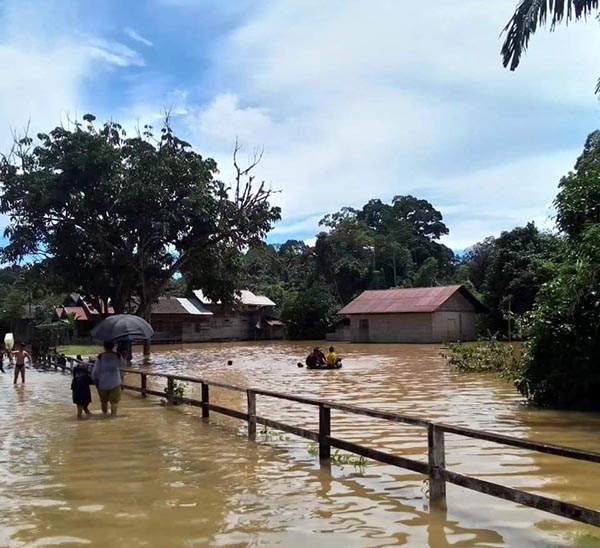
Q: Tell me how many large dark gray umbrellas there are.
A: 1